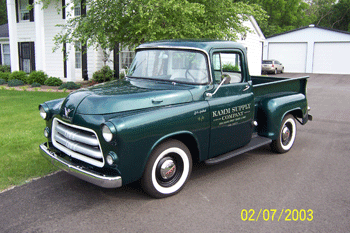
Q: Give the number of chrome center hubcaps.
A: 2